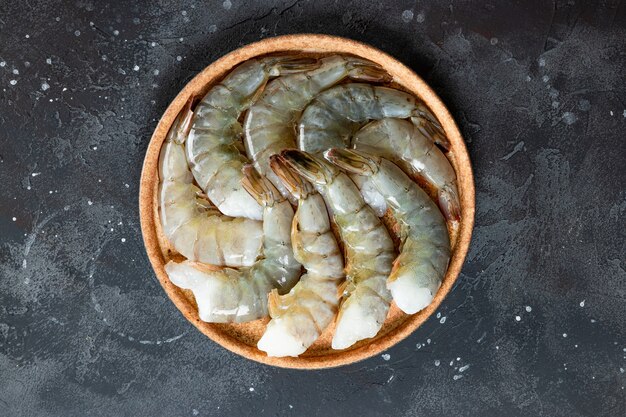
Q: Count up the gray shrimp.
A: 9